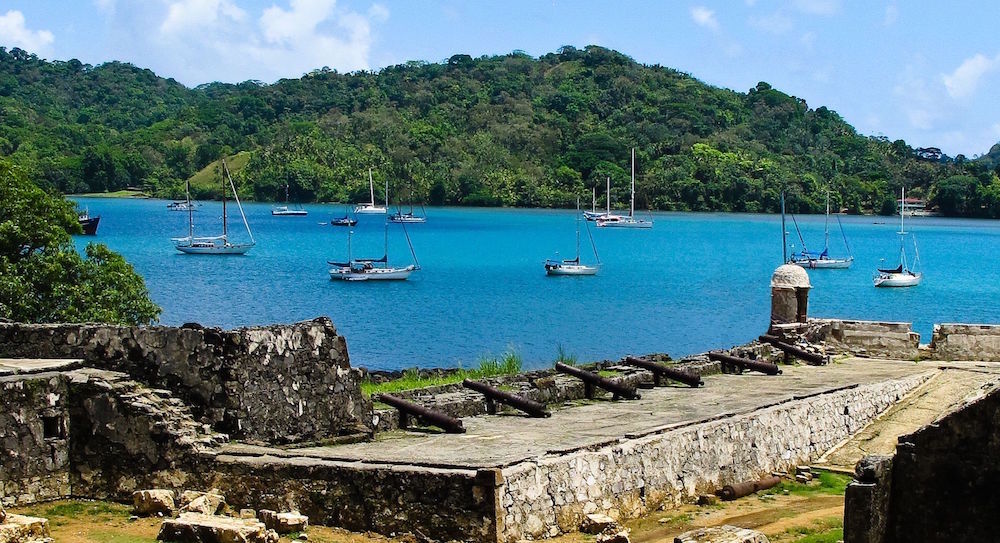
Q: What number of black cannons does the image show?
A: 6